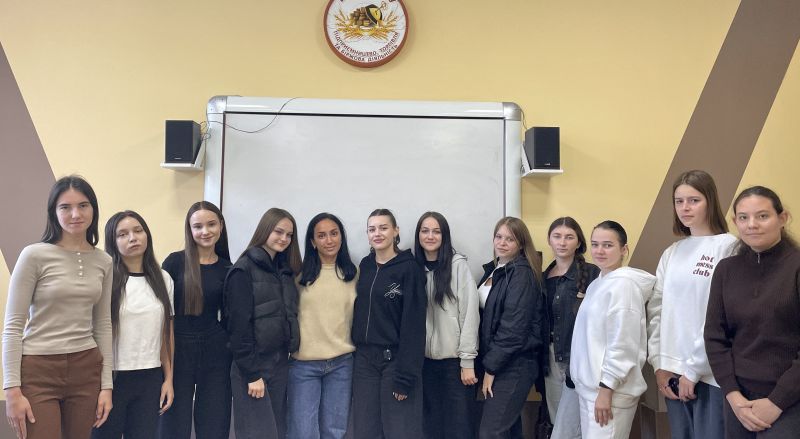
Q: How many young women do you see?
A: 12